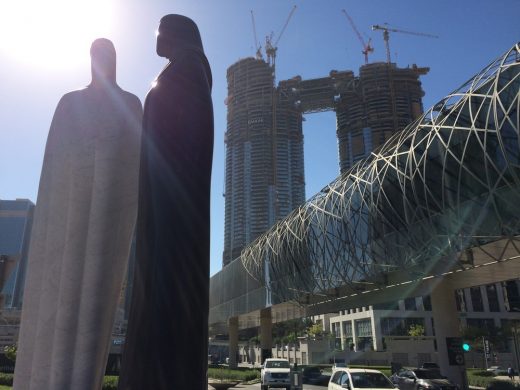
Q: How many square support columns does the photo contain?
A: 3